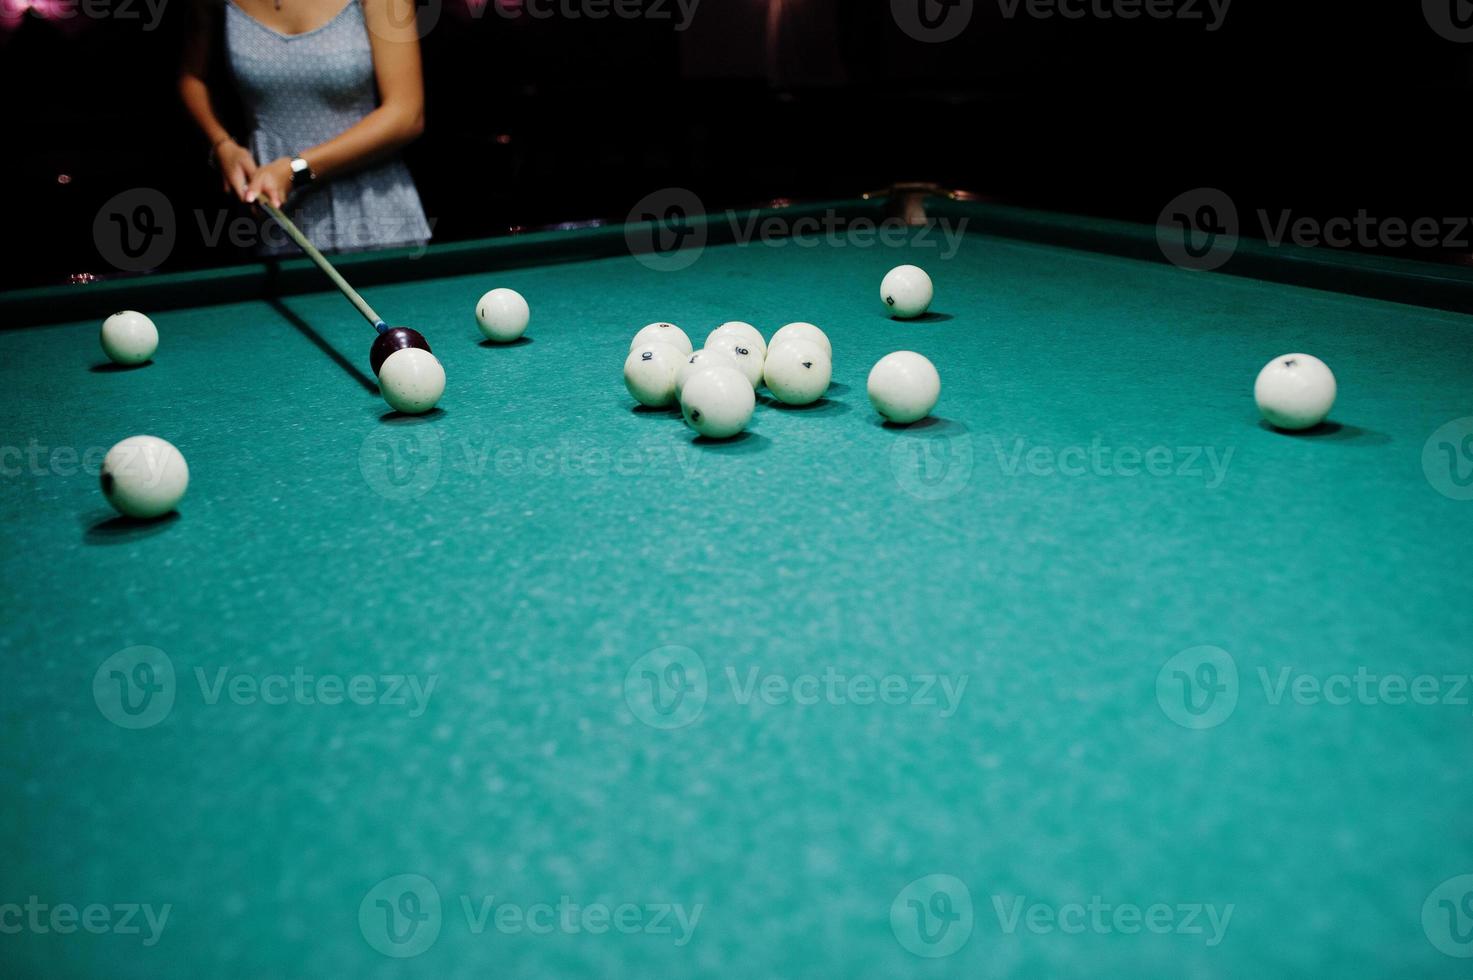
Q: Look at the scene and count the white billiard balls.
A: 15